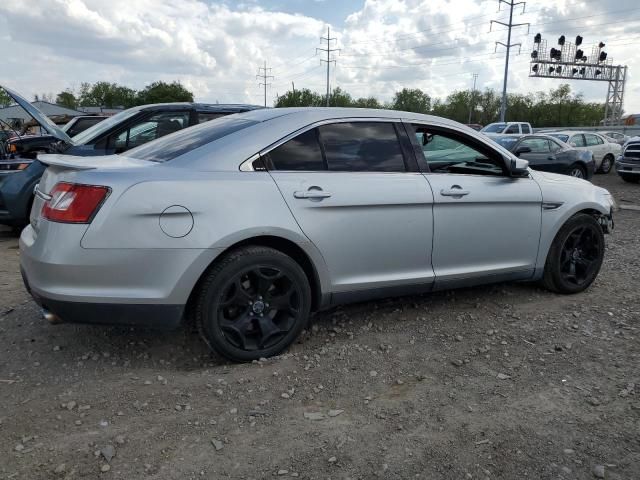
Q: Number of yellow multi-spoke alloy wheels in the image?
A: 0